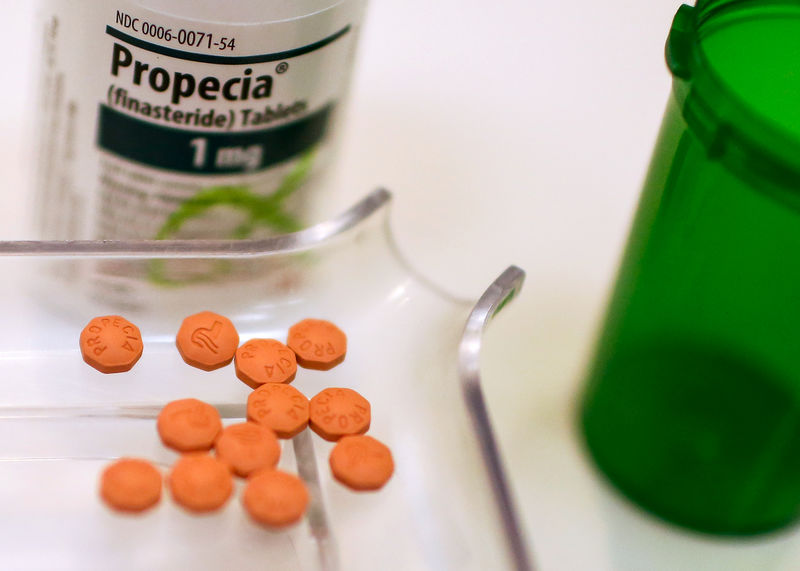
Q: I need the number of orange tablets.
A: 12